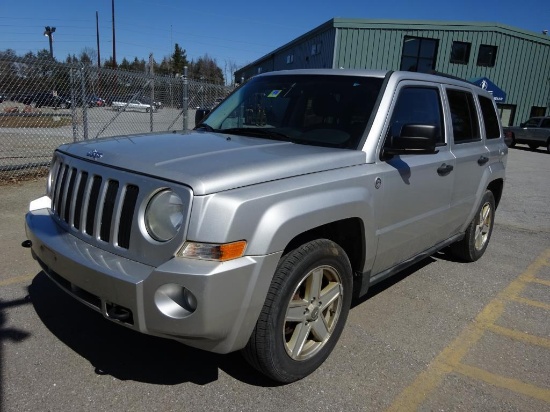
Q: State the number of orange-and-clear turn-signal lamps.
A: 1